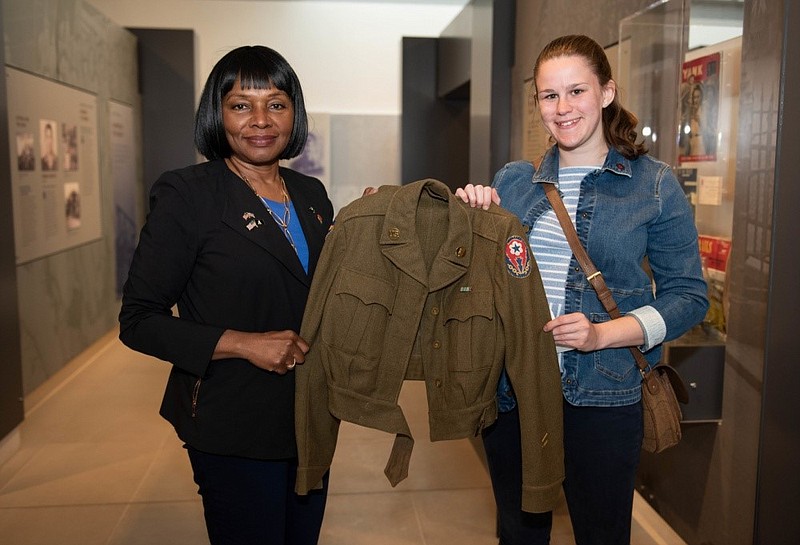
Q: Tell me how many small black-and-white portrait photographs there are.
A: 4